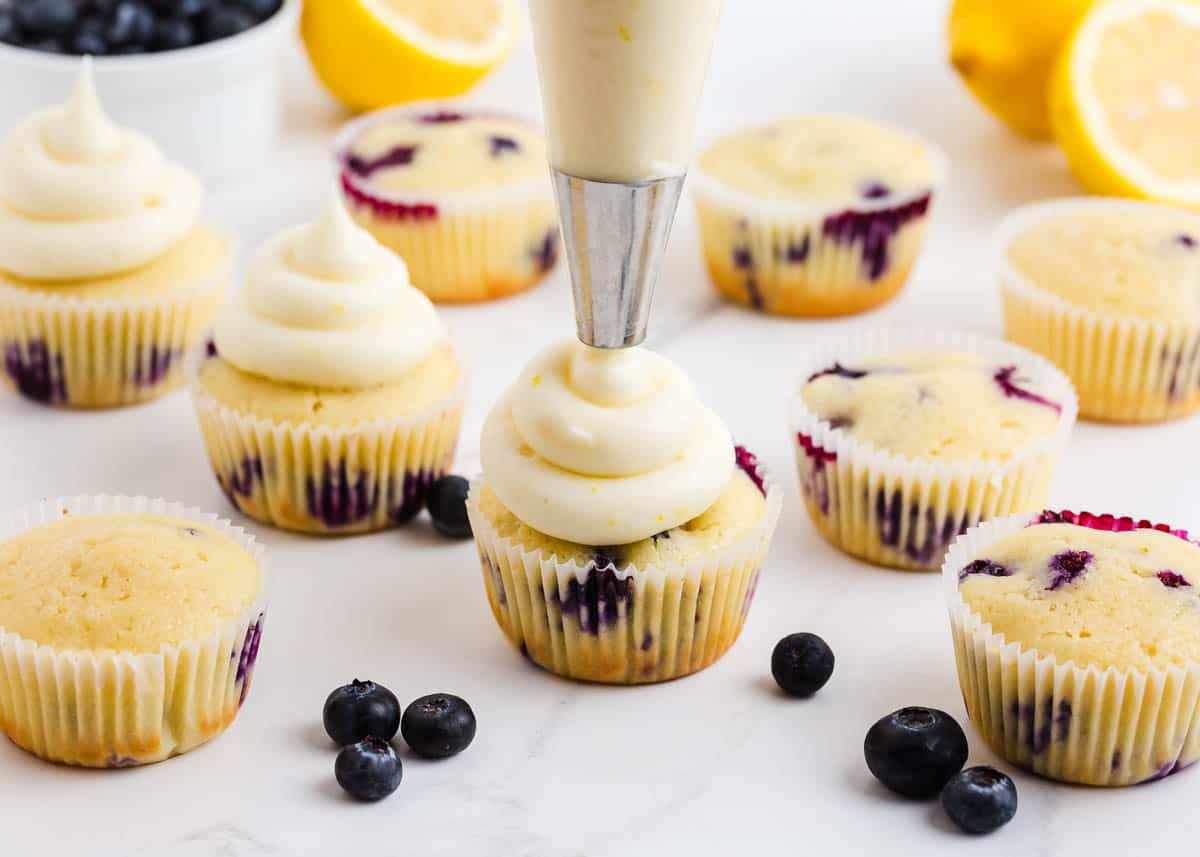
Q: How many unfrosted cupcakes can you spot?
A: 6